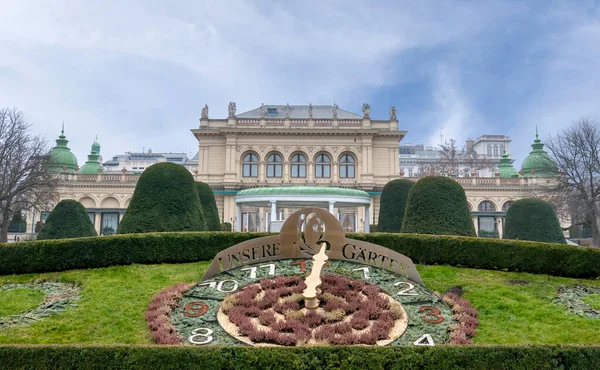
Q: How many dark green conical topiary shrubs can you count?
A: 6